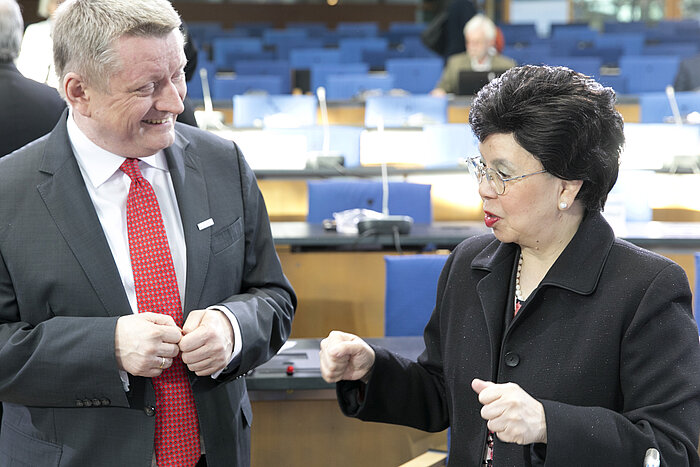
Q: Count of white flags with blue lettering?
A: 0